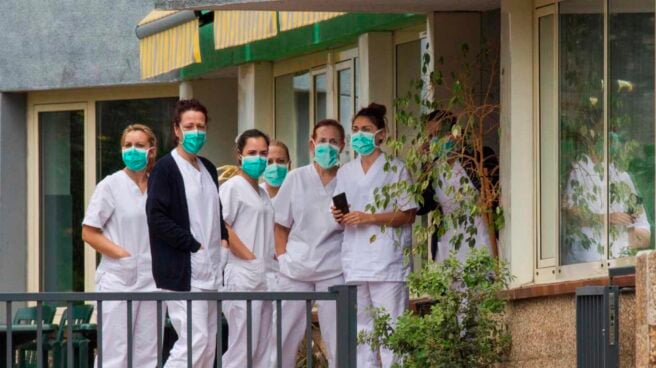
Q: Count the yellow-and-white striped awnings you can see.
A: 3